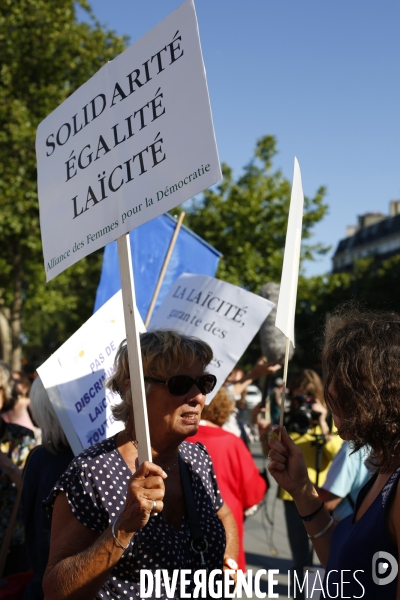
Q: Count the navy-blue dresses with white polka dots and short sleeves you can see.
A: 1